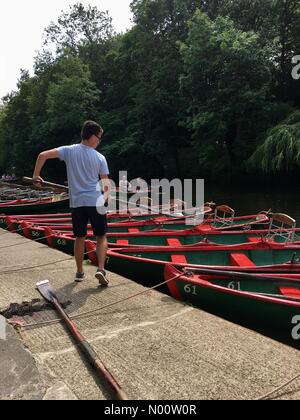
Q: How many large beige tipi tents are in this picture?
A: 0